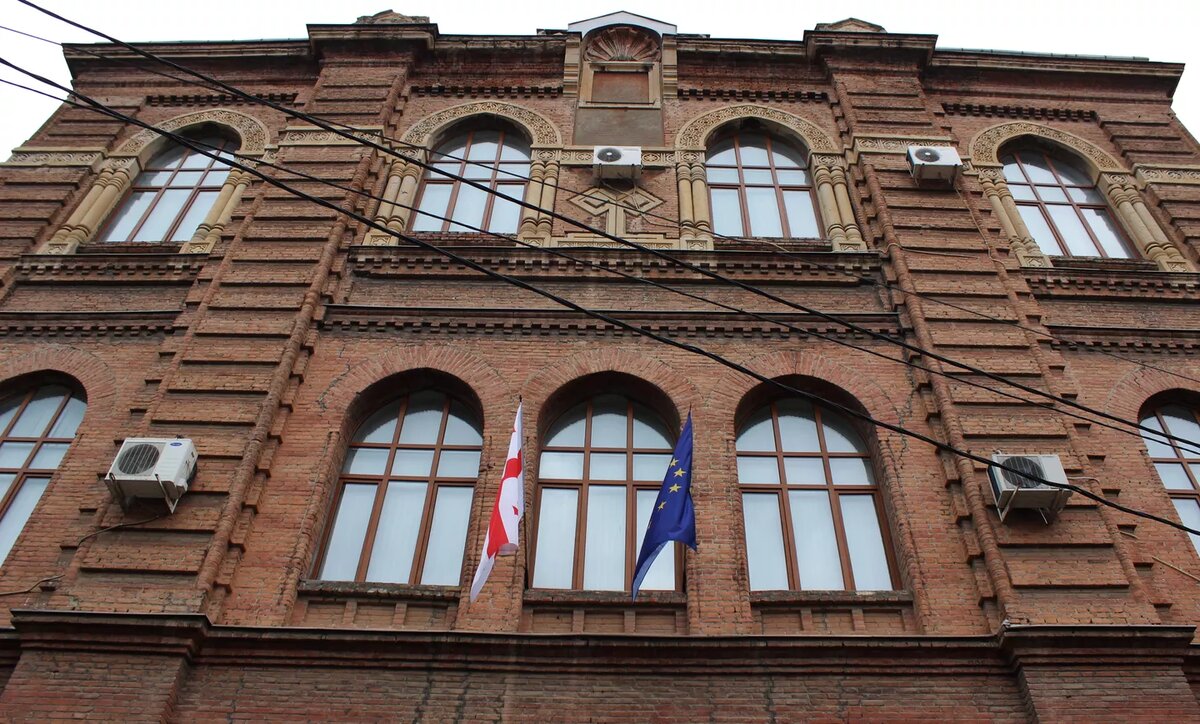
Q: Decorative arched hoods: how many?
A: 4